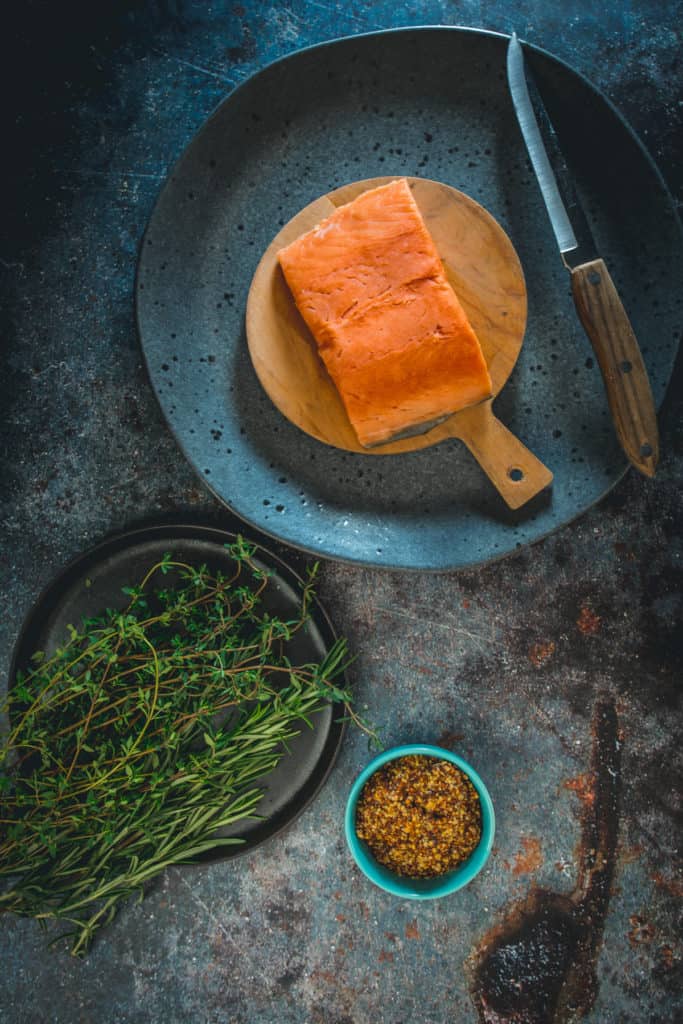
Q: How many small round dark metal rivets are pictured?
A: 3